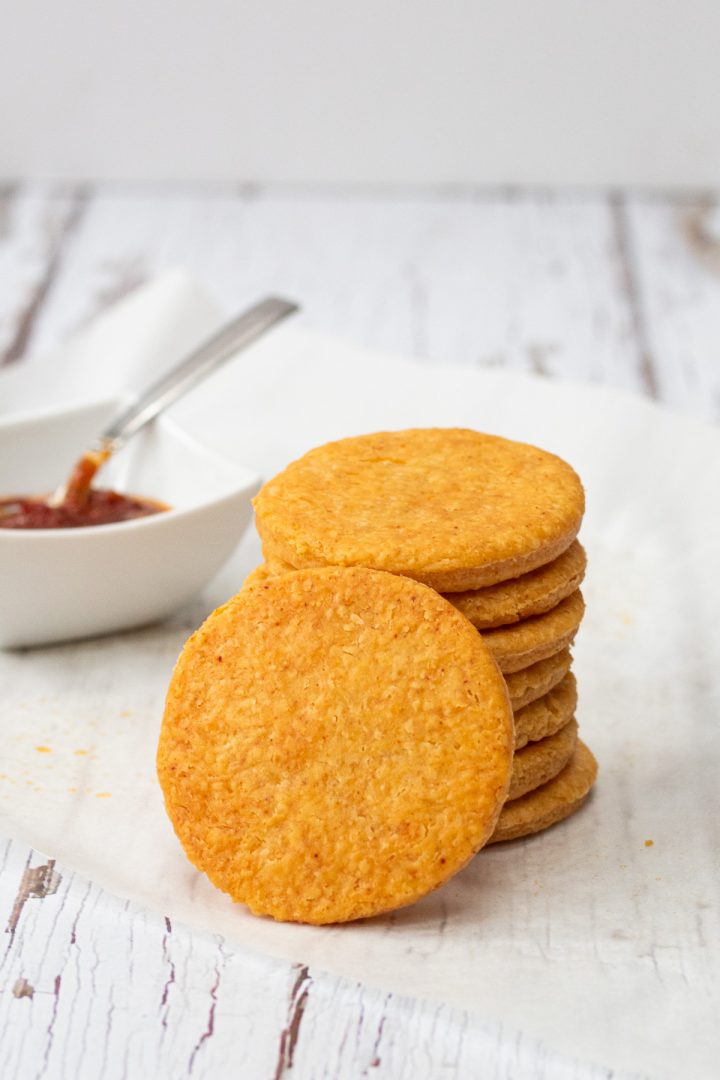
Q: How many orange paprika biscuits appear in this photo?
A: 8